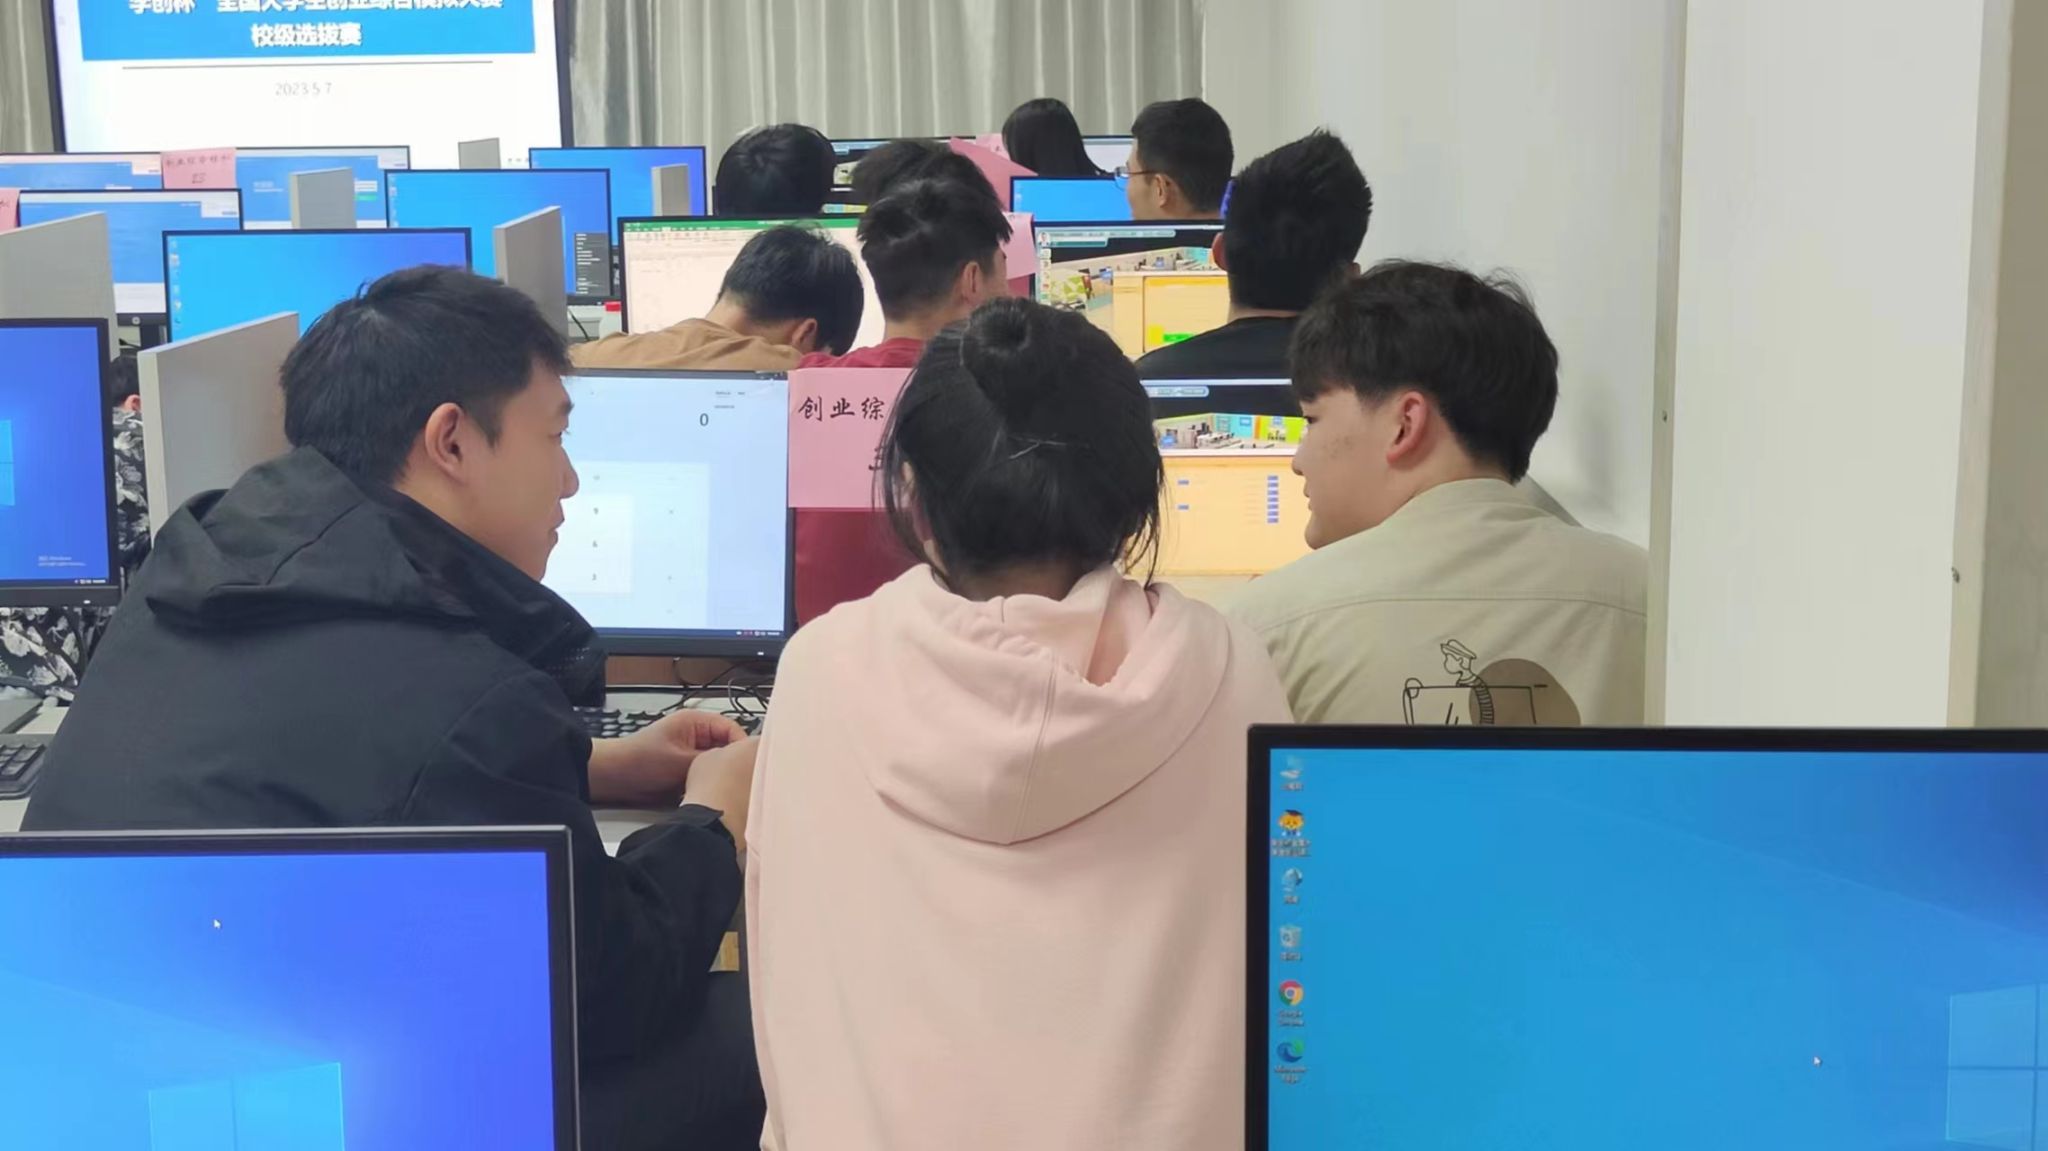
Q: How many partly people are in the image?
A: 11